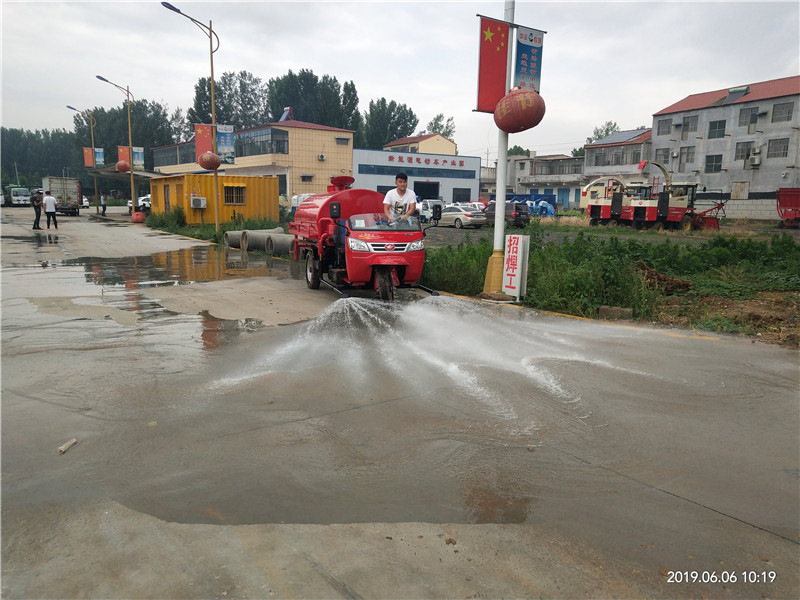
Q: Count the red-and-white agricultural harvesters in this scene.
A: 2